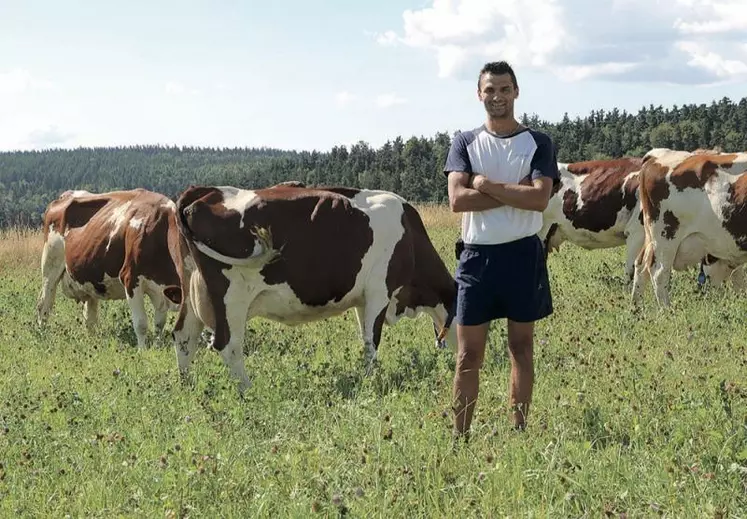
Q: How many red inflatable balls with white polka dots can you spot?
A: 0